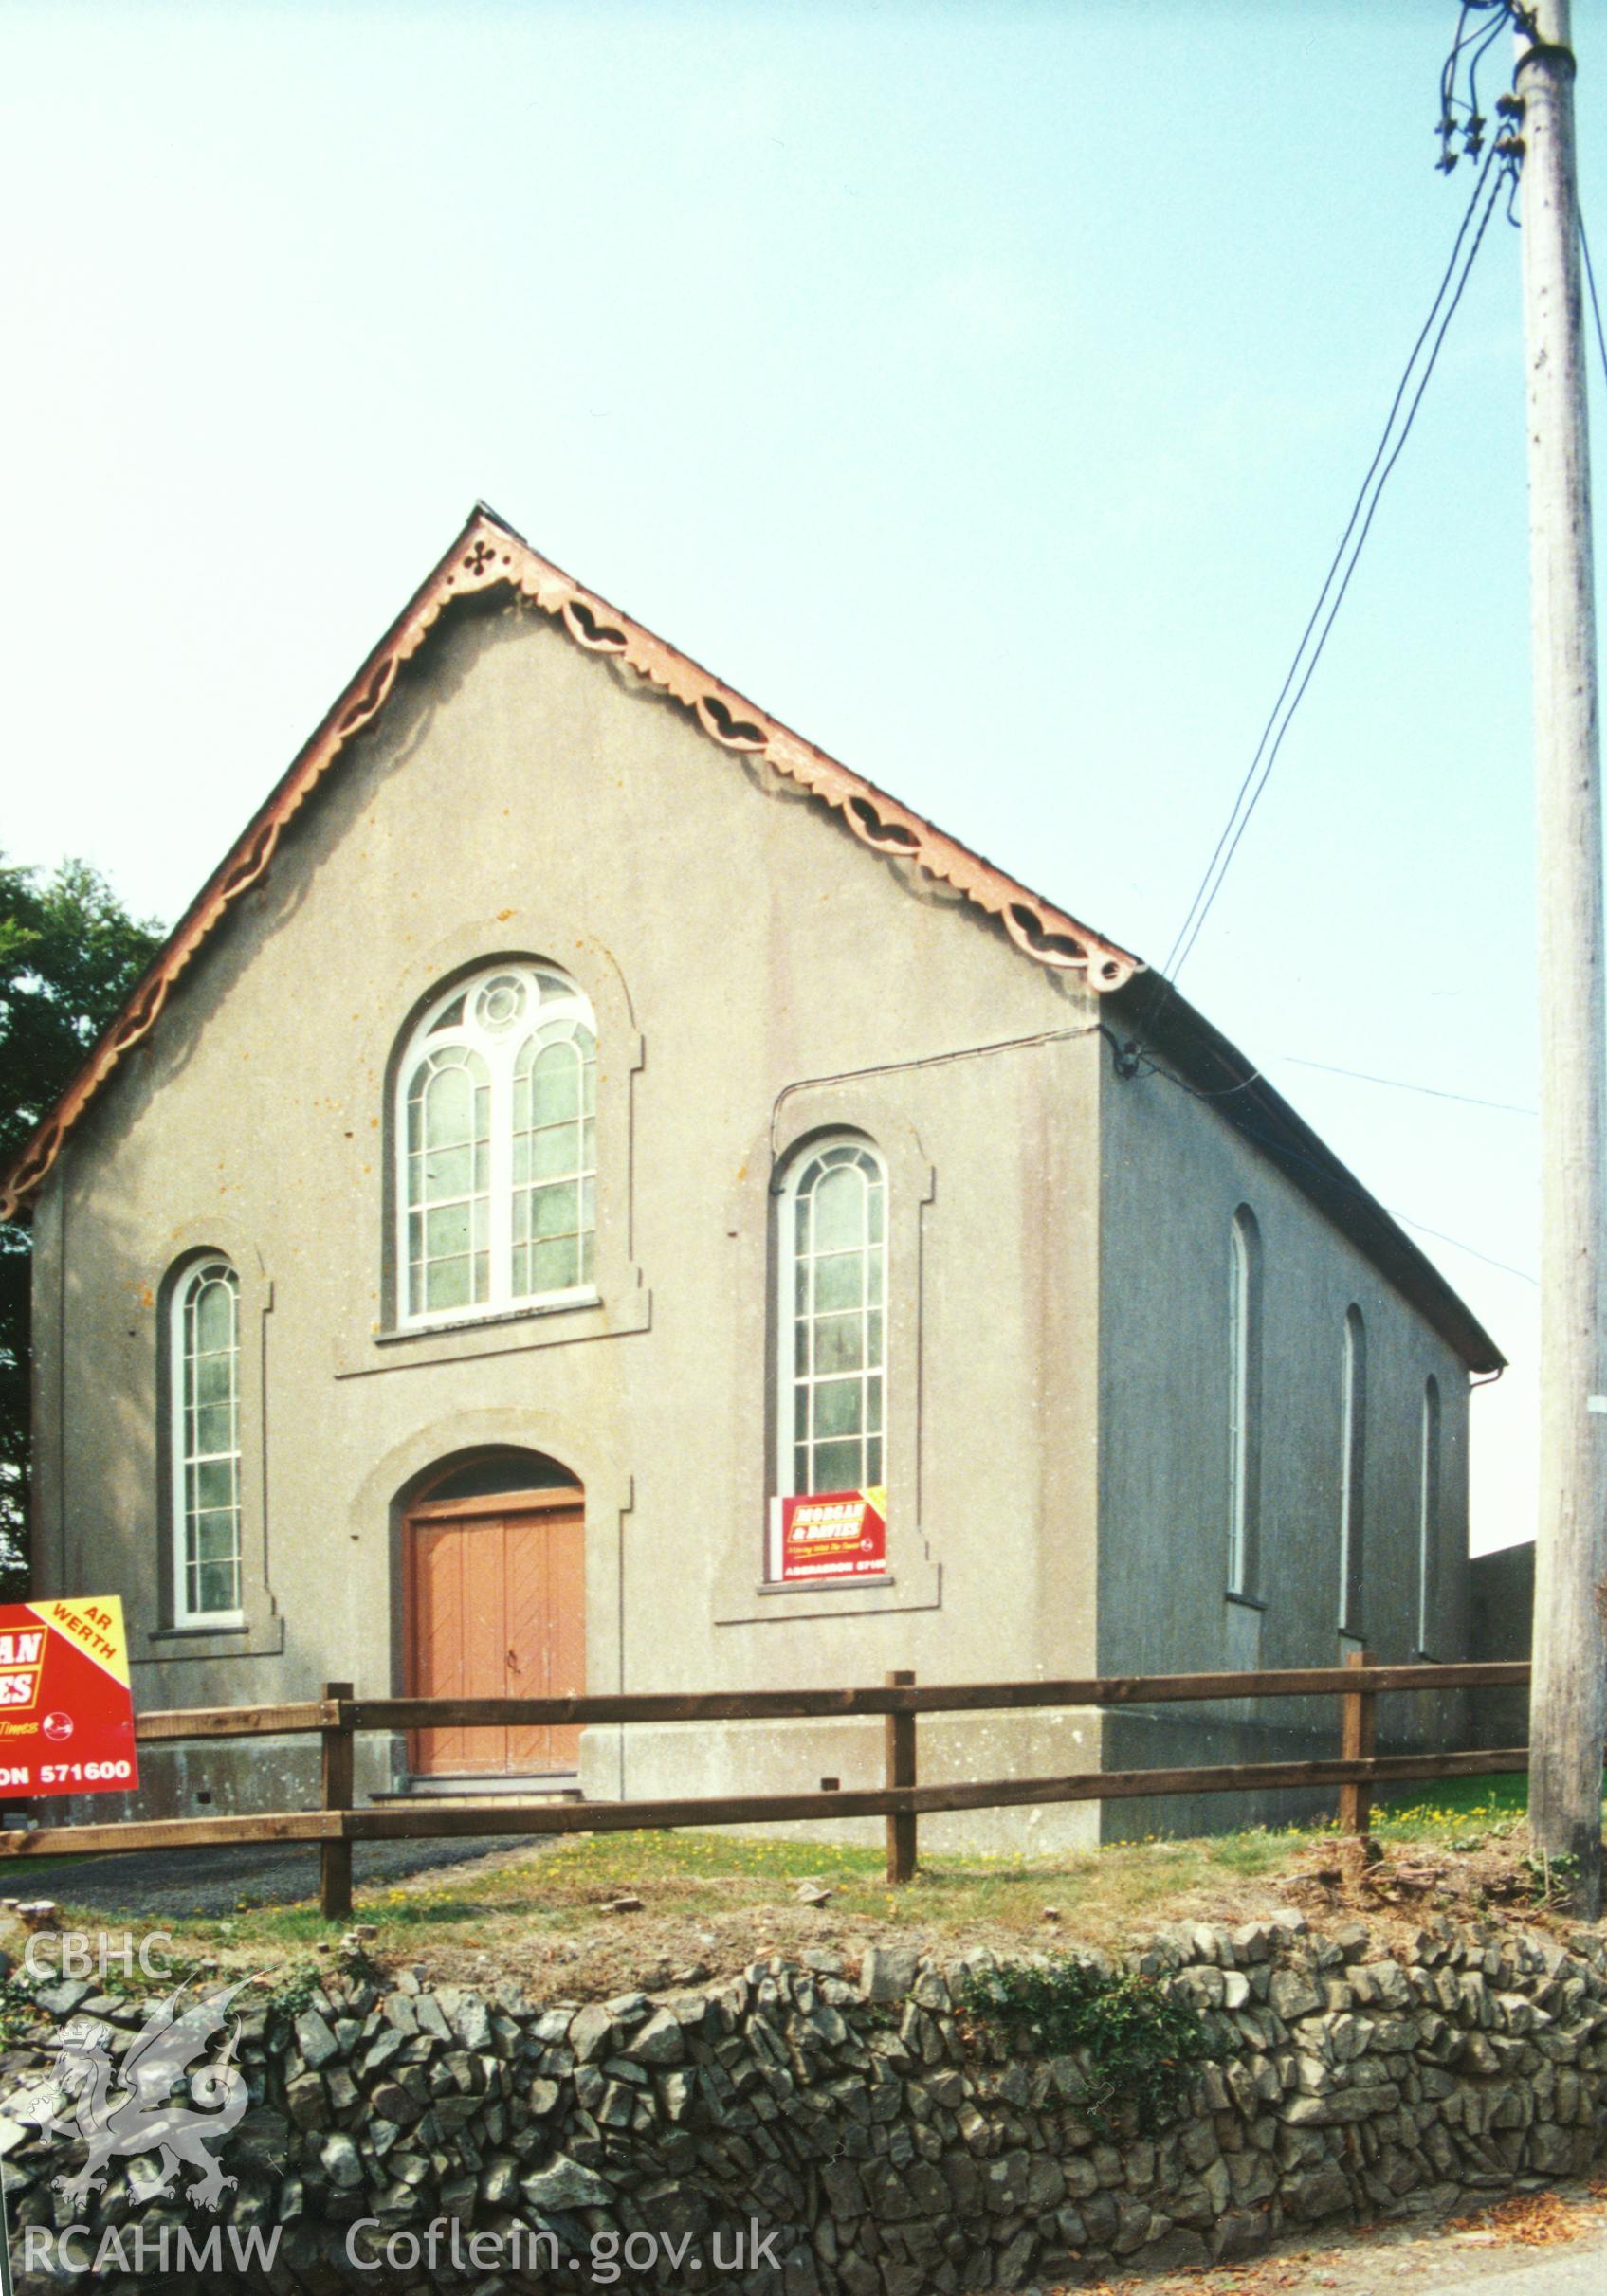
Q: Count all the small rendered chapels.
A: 1